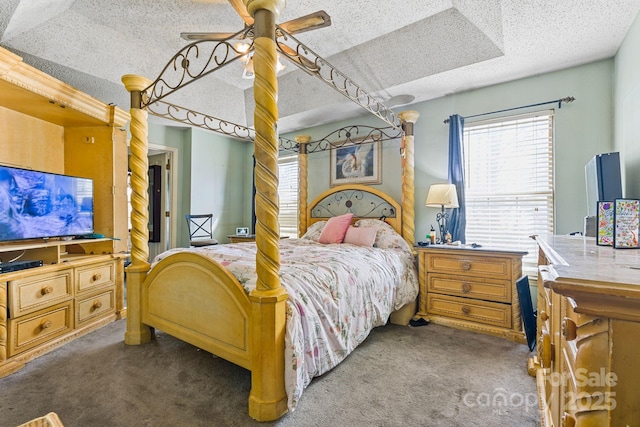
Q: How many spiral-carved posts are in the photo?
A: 4